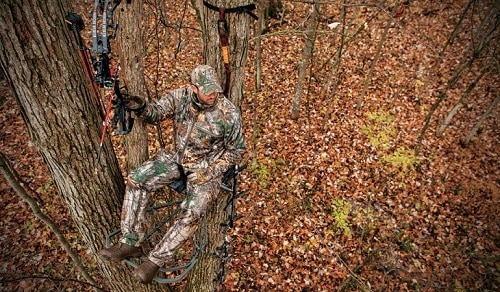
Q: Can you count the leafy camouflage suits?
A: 1